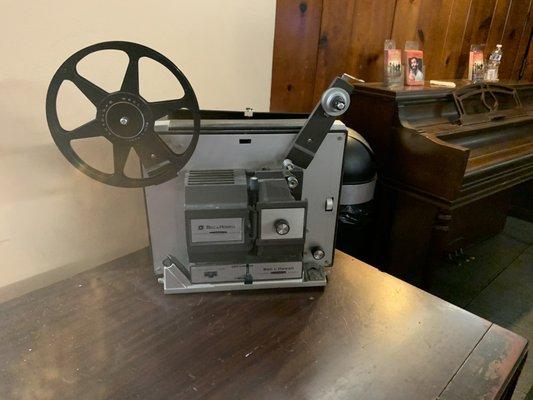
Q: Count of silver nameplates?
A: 2